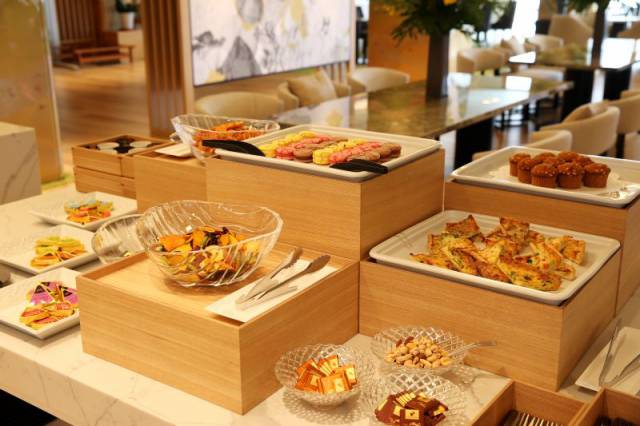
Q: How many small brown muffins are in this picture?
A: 9